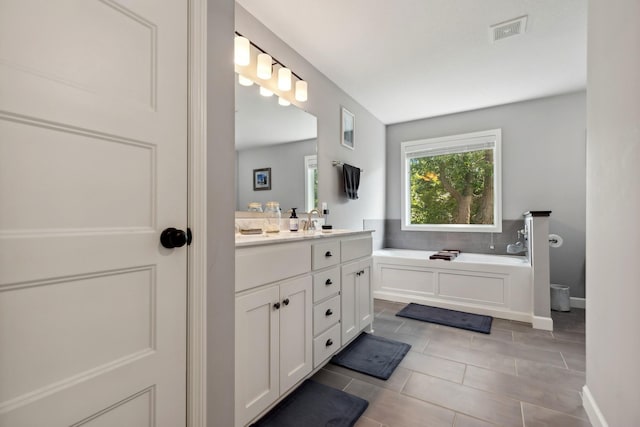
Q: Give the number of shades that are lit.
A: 4